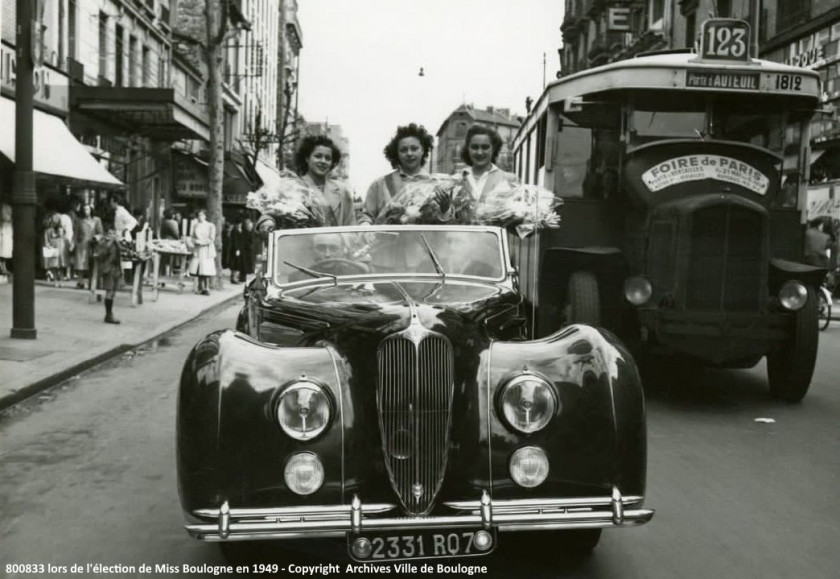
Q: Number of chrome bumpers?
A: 1